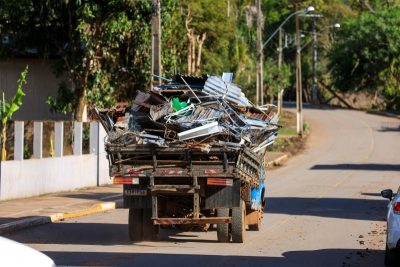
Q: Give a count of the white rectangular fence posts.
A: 5